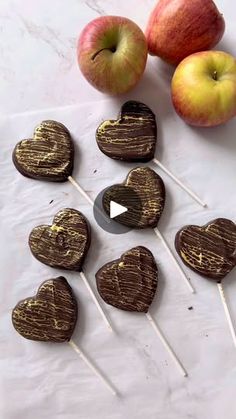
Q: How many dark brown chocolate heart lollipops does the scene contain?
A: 7